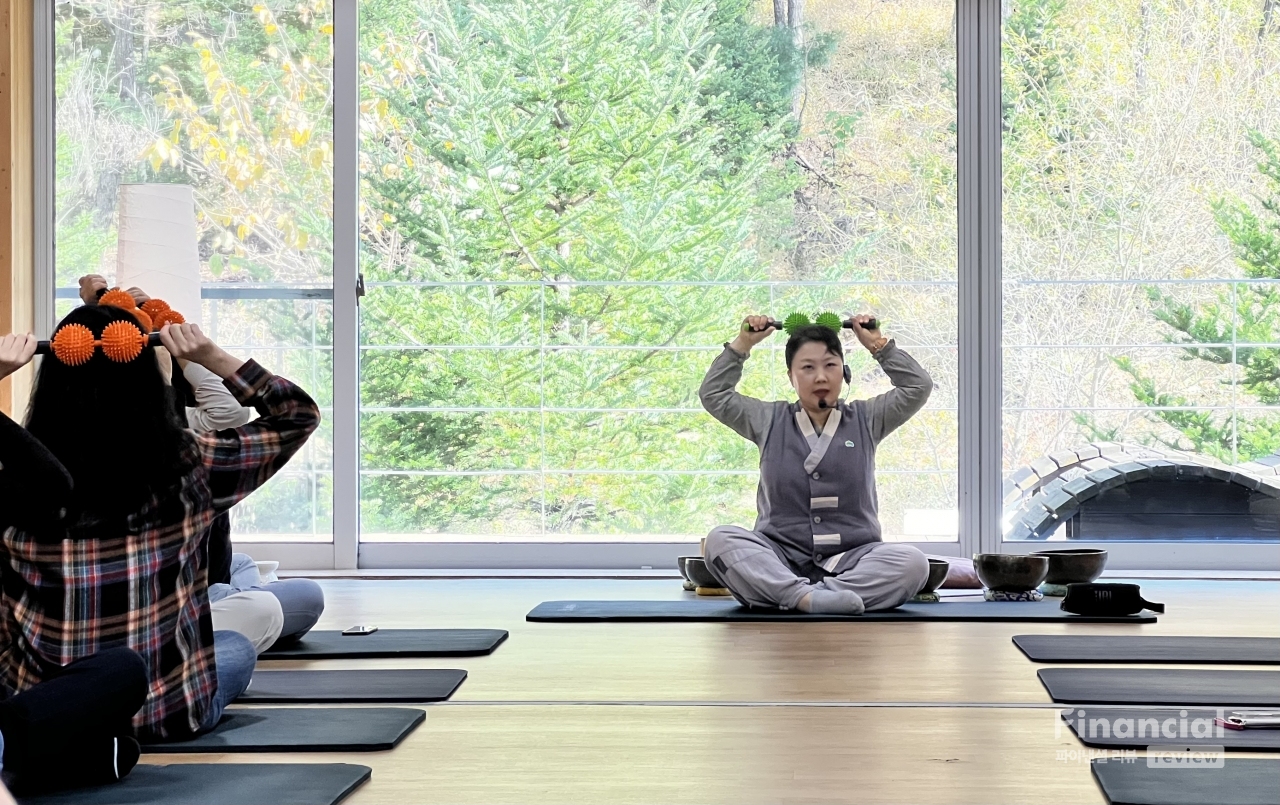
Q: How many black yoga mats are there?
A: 9